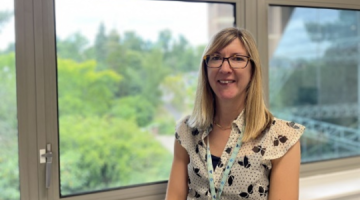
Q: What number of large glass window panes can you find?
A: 3